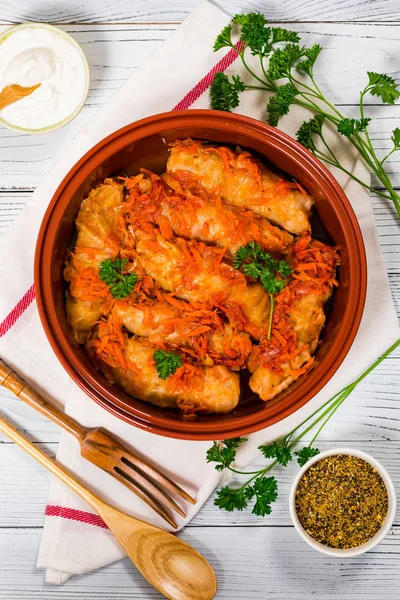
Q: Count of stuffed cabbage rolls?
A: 7